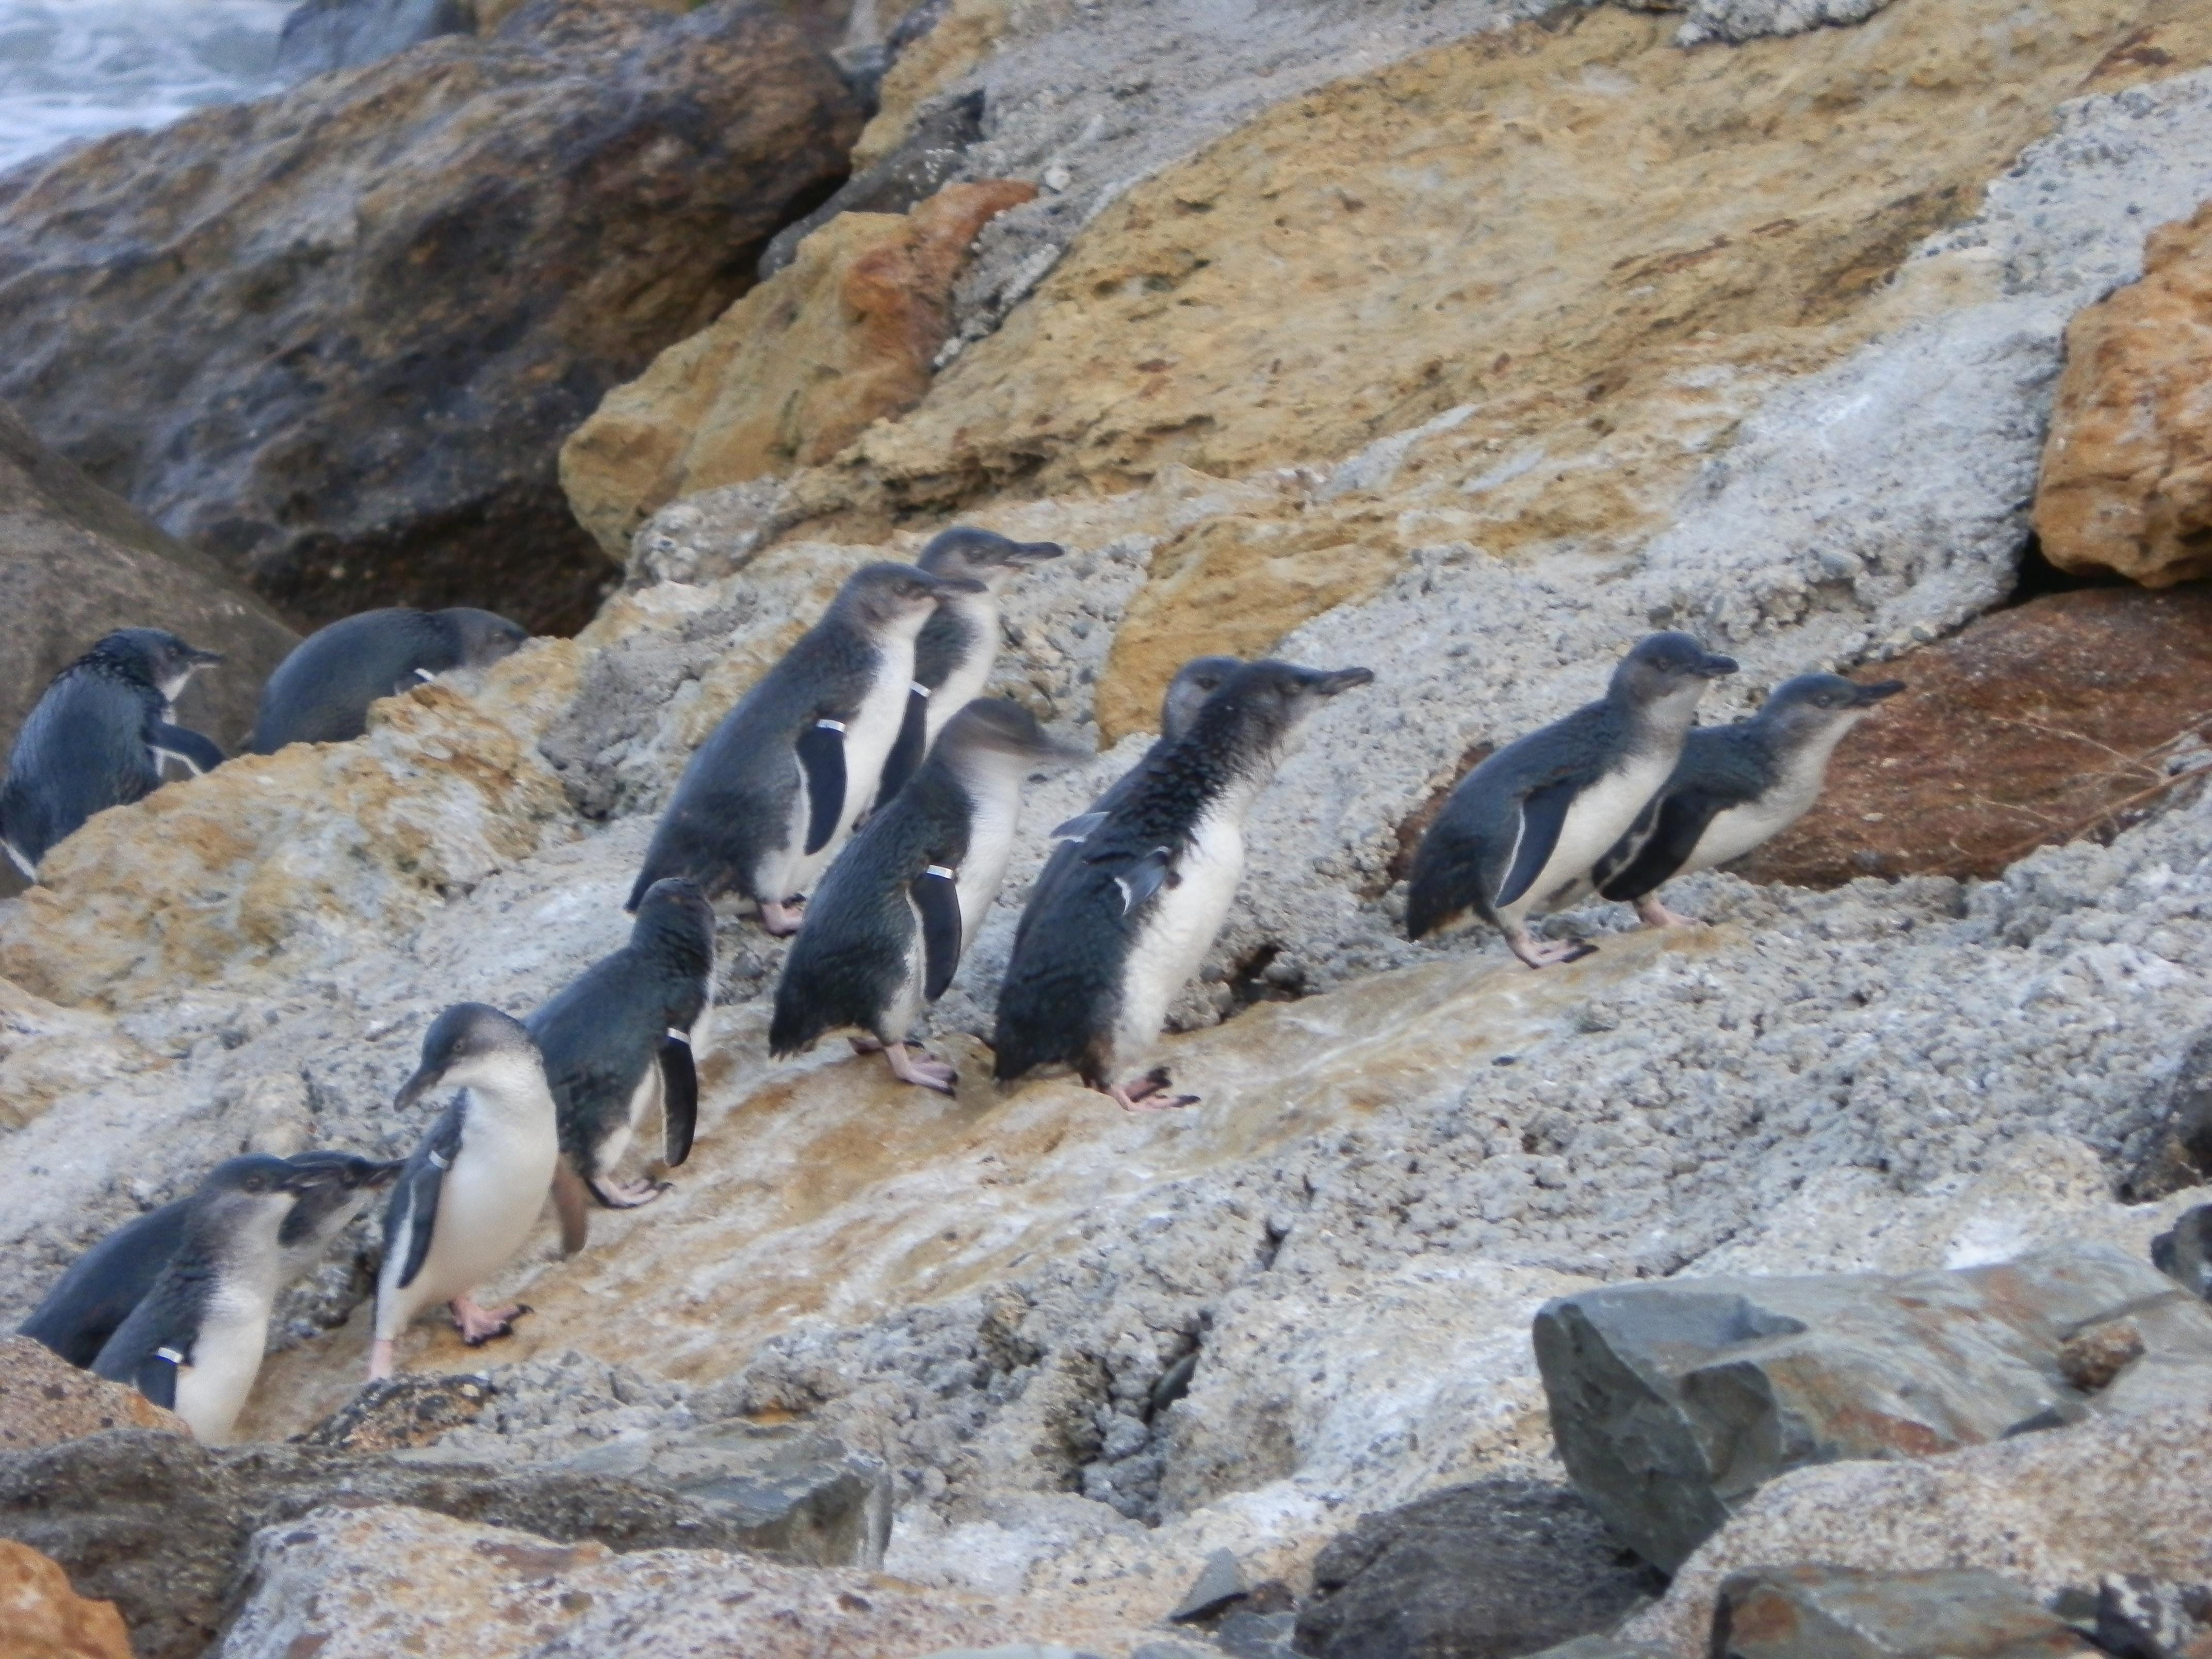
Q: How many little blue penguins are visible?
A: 13